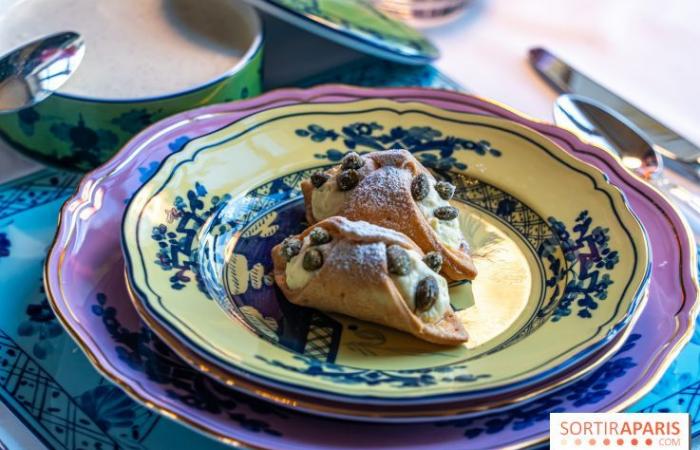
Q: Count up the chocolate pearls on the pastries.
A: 12